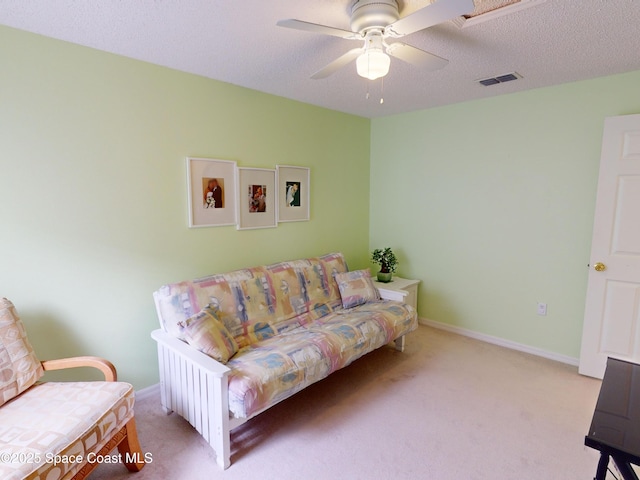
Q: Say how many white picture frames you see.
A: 3